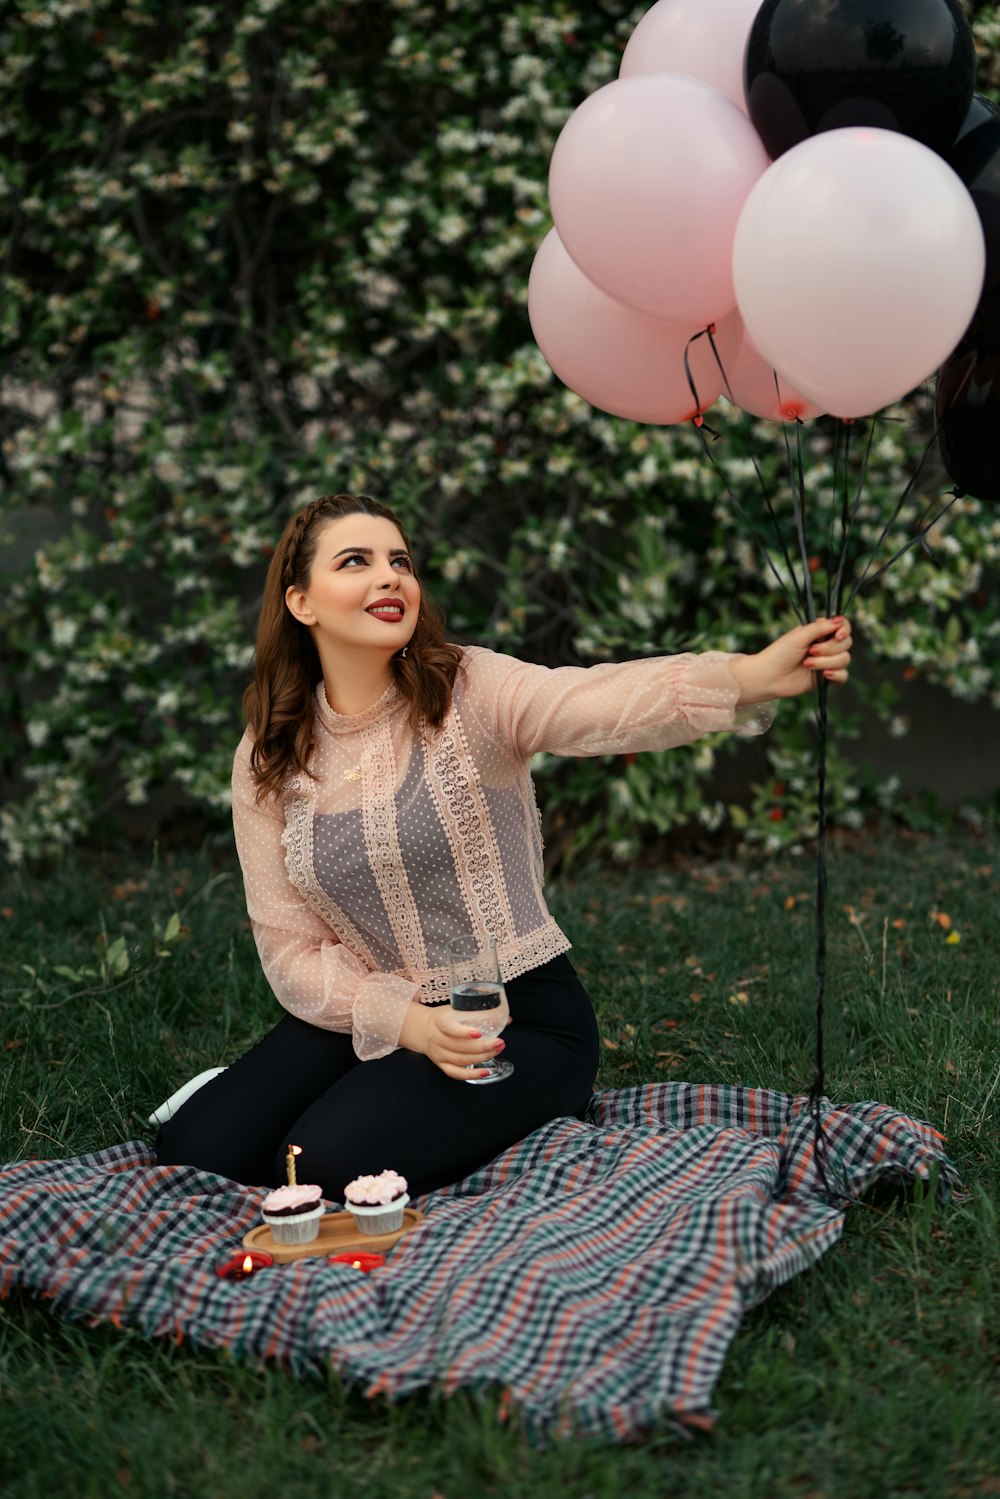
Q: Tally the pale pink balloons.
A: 5